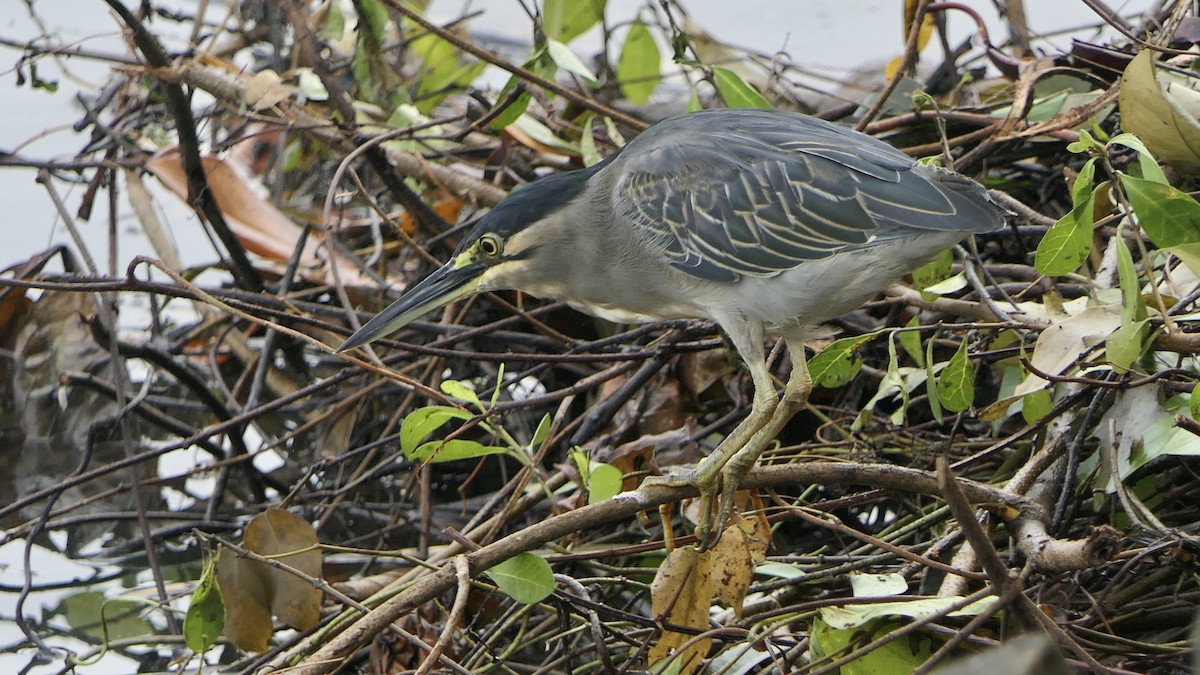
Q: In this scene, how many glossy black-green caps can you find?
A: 1